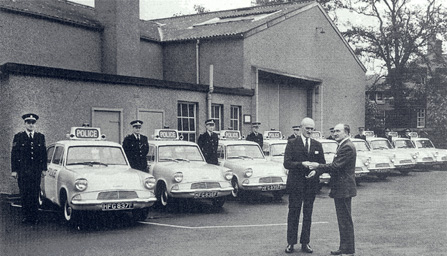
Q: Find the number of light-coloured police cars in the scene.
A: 9